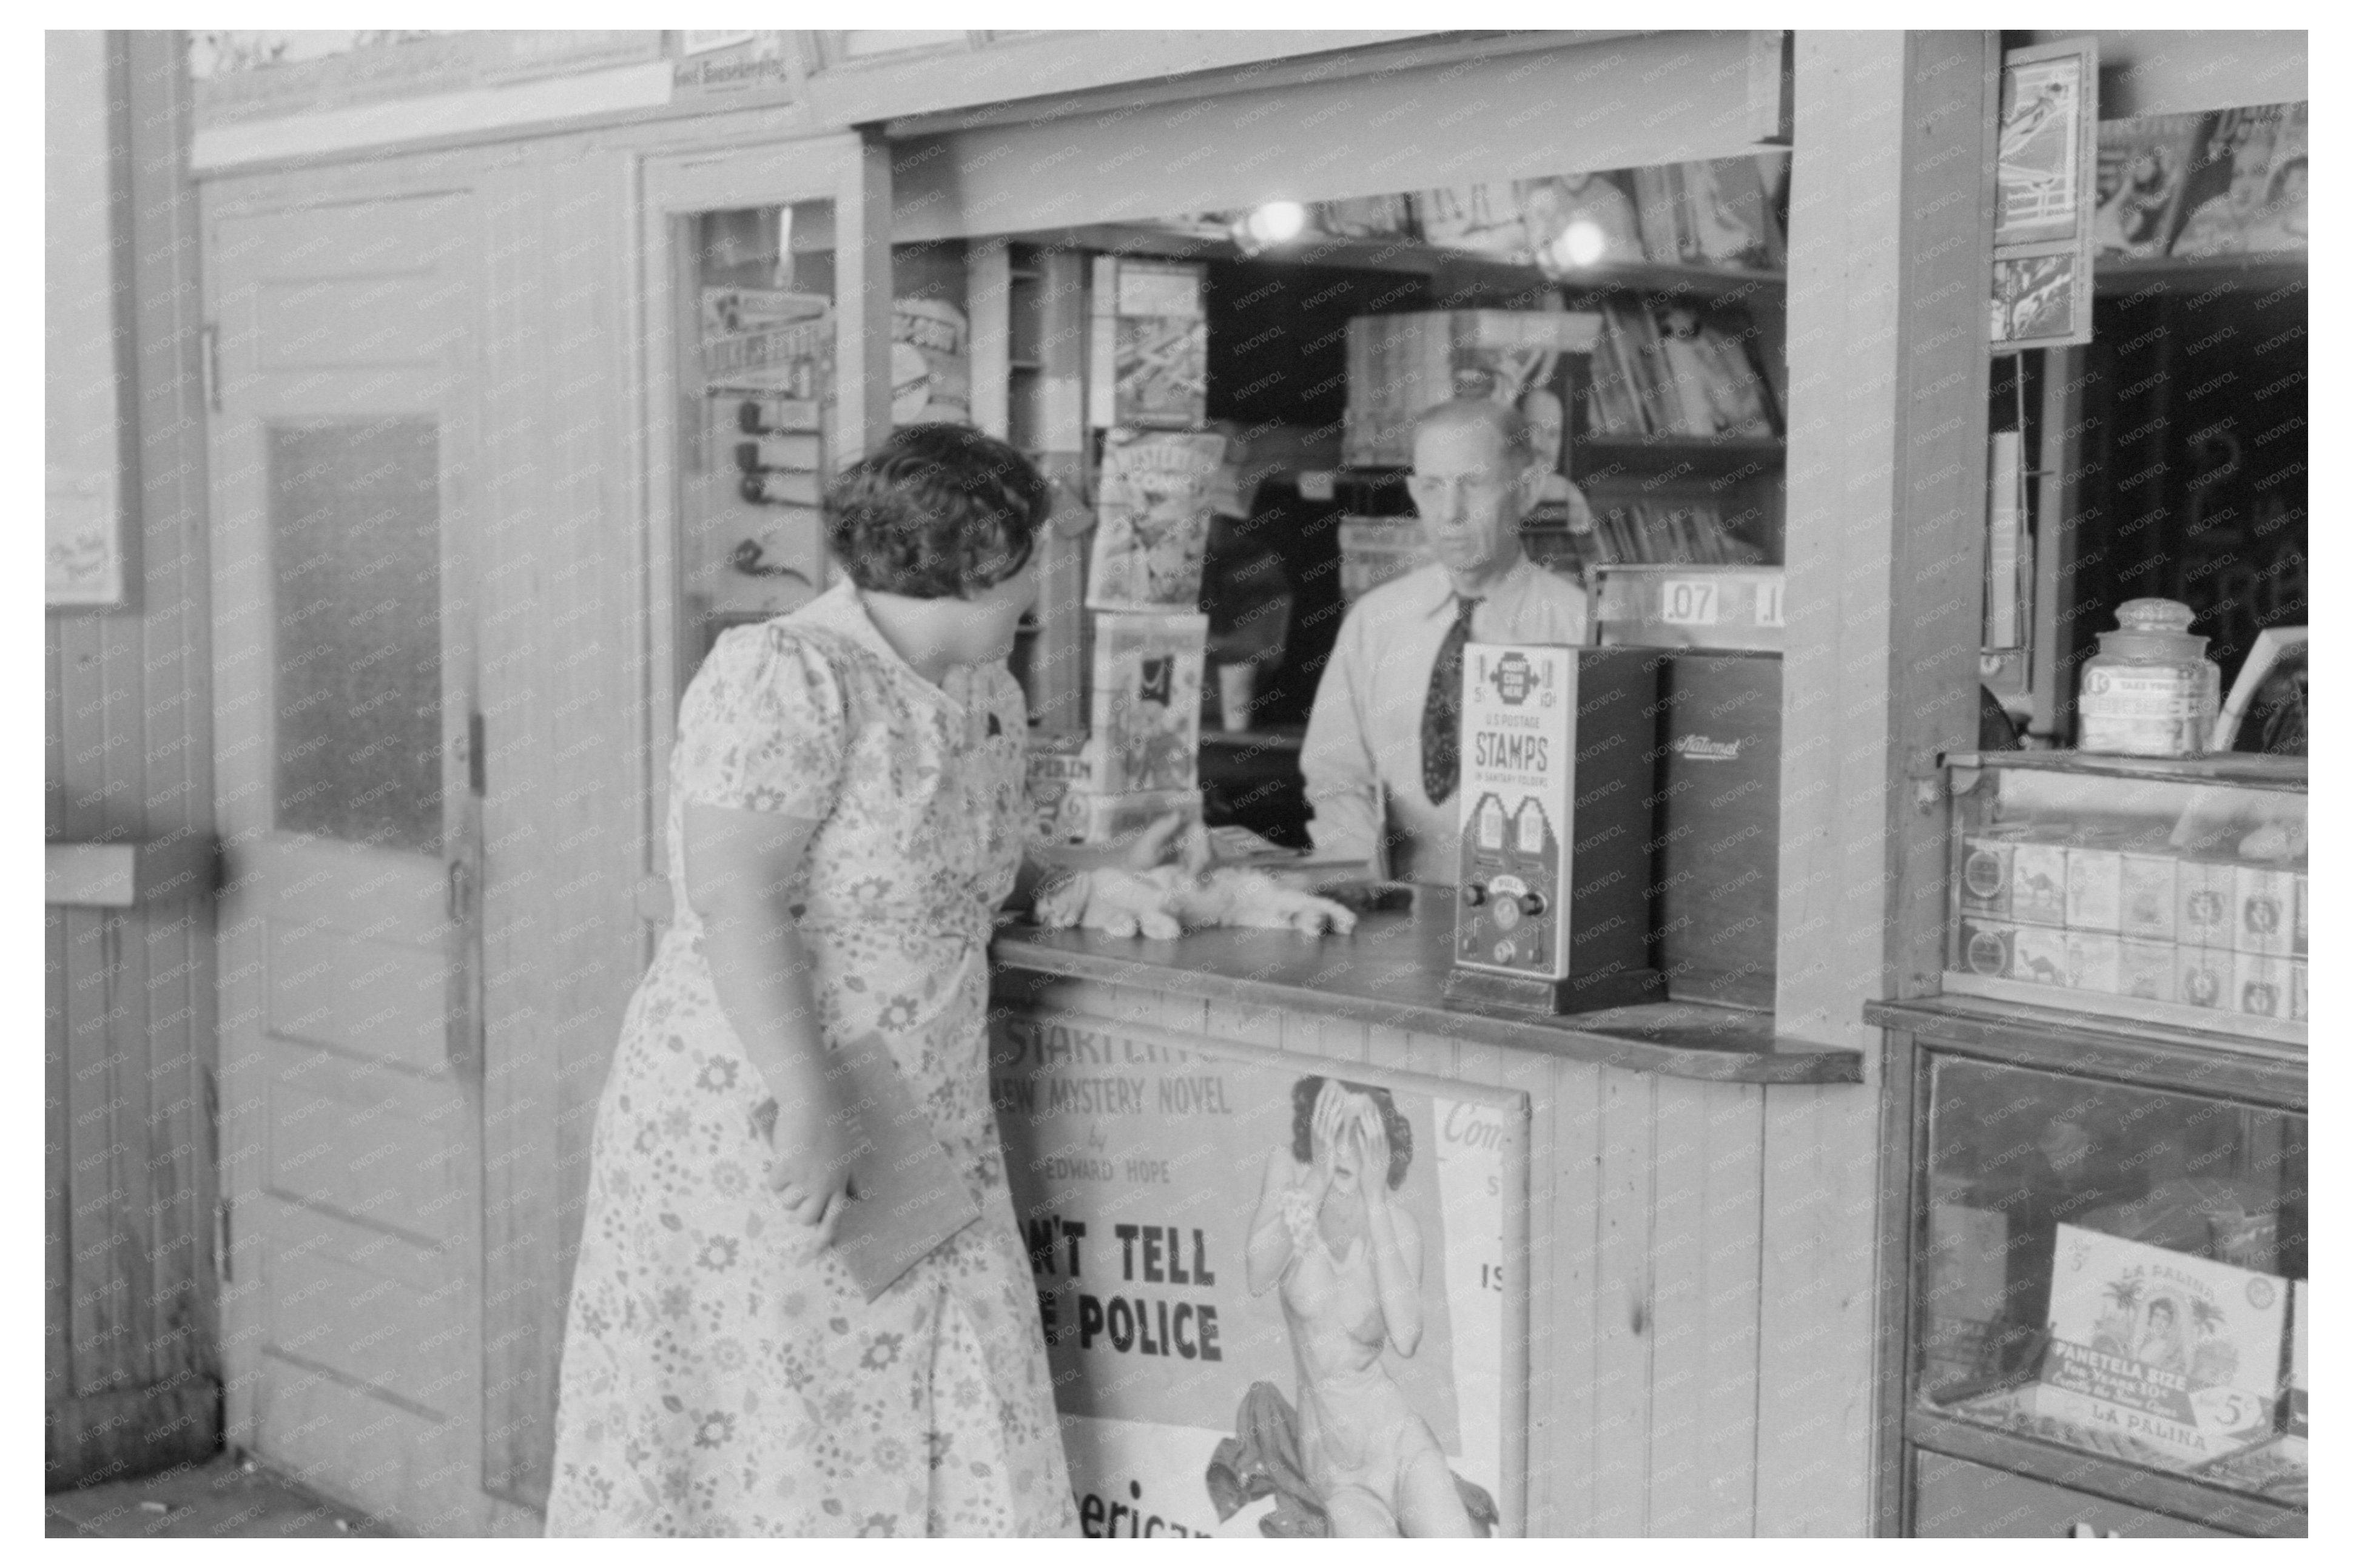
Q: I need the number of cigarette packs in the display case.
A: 14